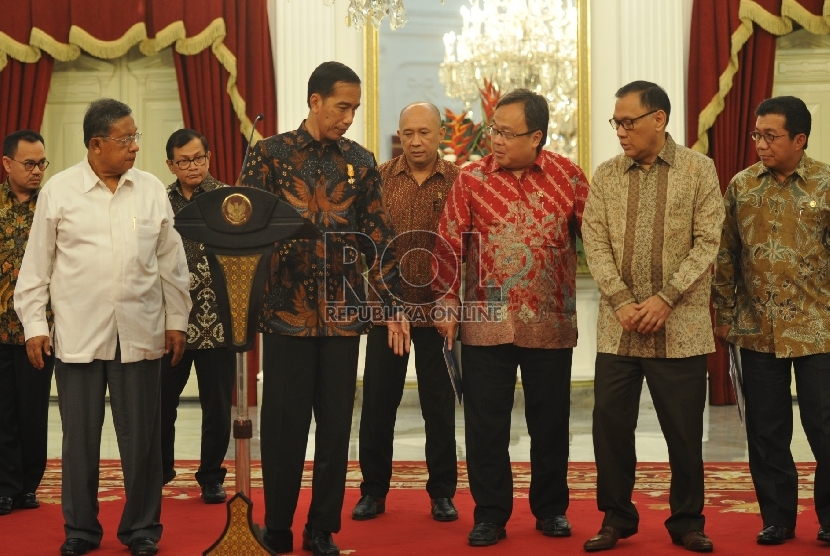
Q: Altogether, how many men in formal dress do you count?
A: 8